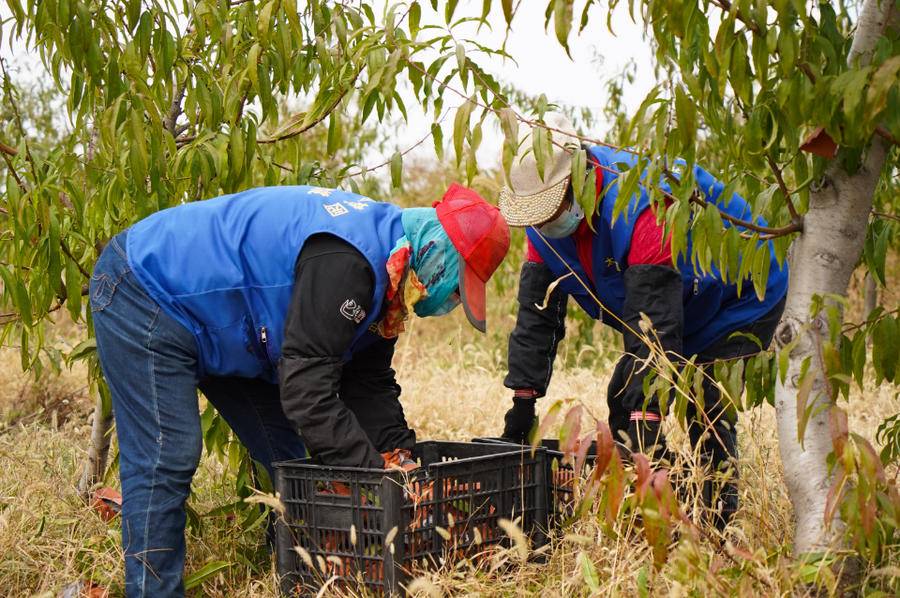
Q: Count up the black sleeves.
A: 4